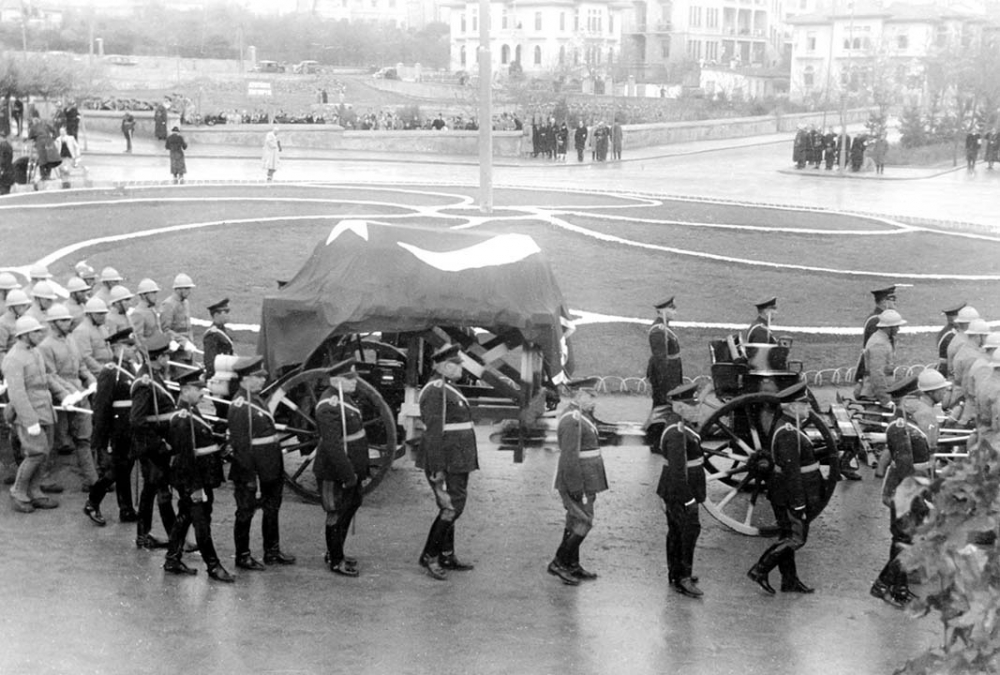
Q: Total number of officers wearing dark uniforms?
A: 15